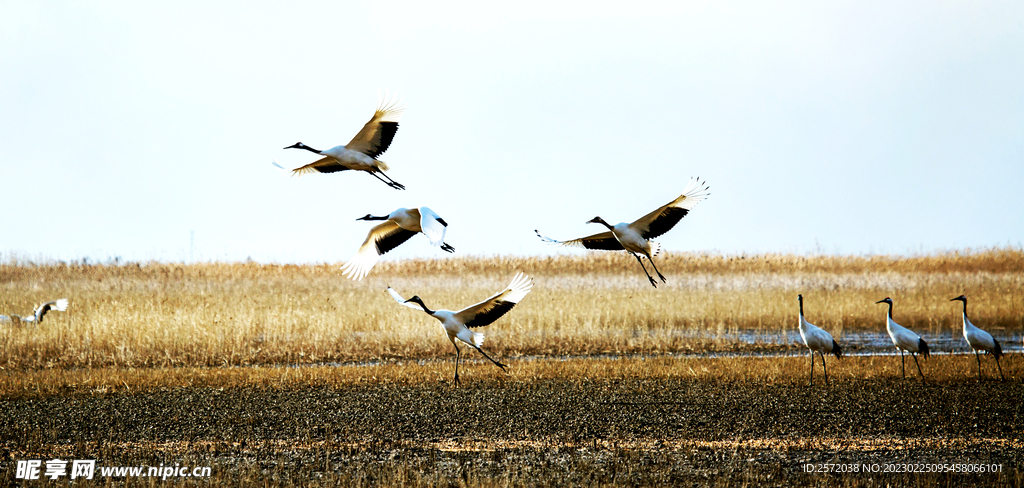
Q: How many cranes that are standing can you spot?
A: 3